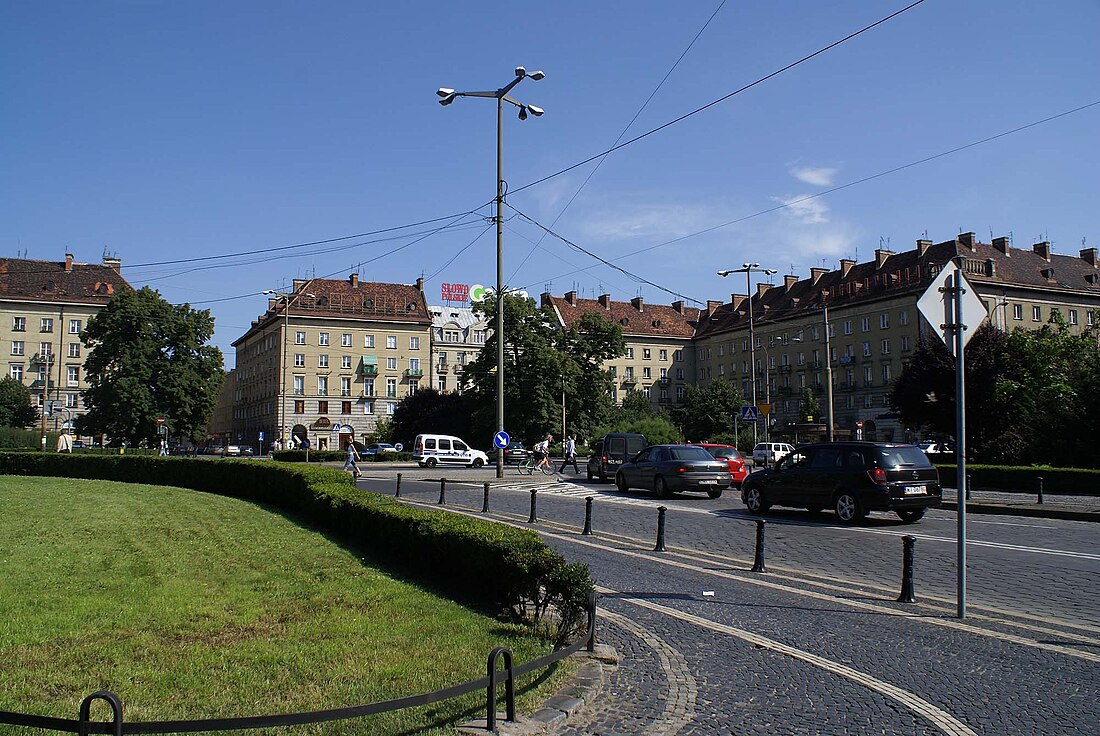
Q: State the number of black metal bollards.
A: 10